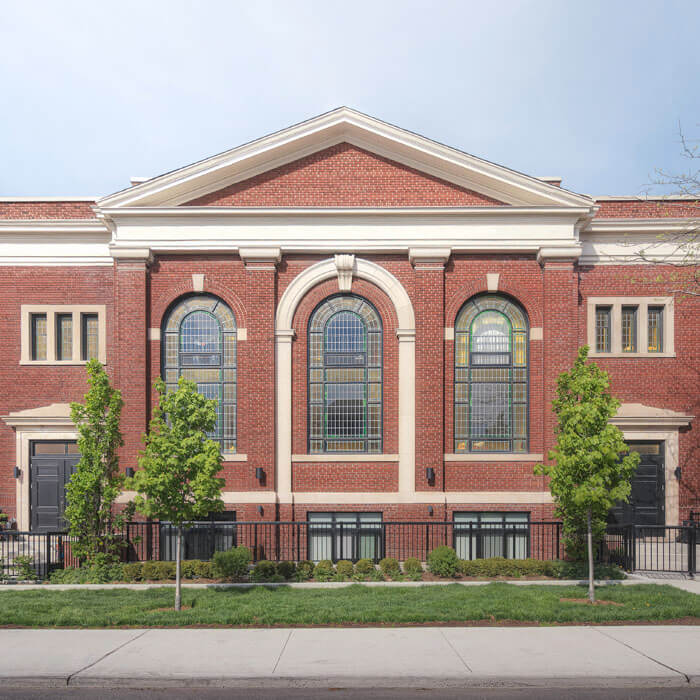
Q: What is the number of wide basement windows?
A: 3